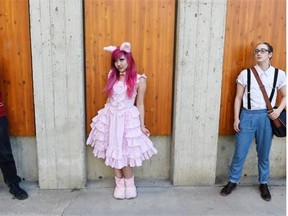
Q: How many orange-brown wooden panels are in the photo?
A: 3